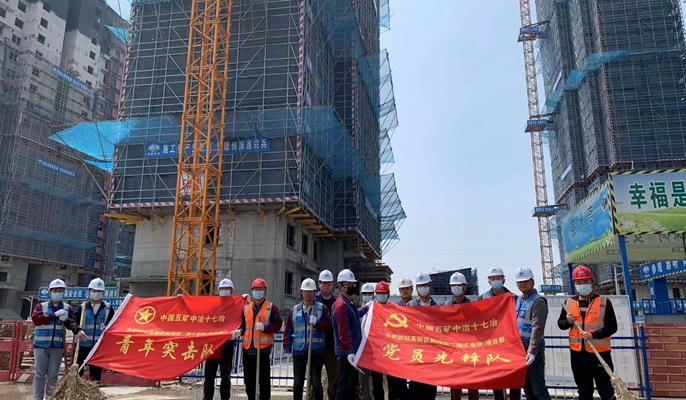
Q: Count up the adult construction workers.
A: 15